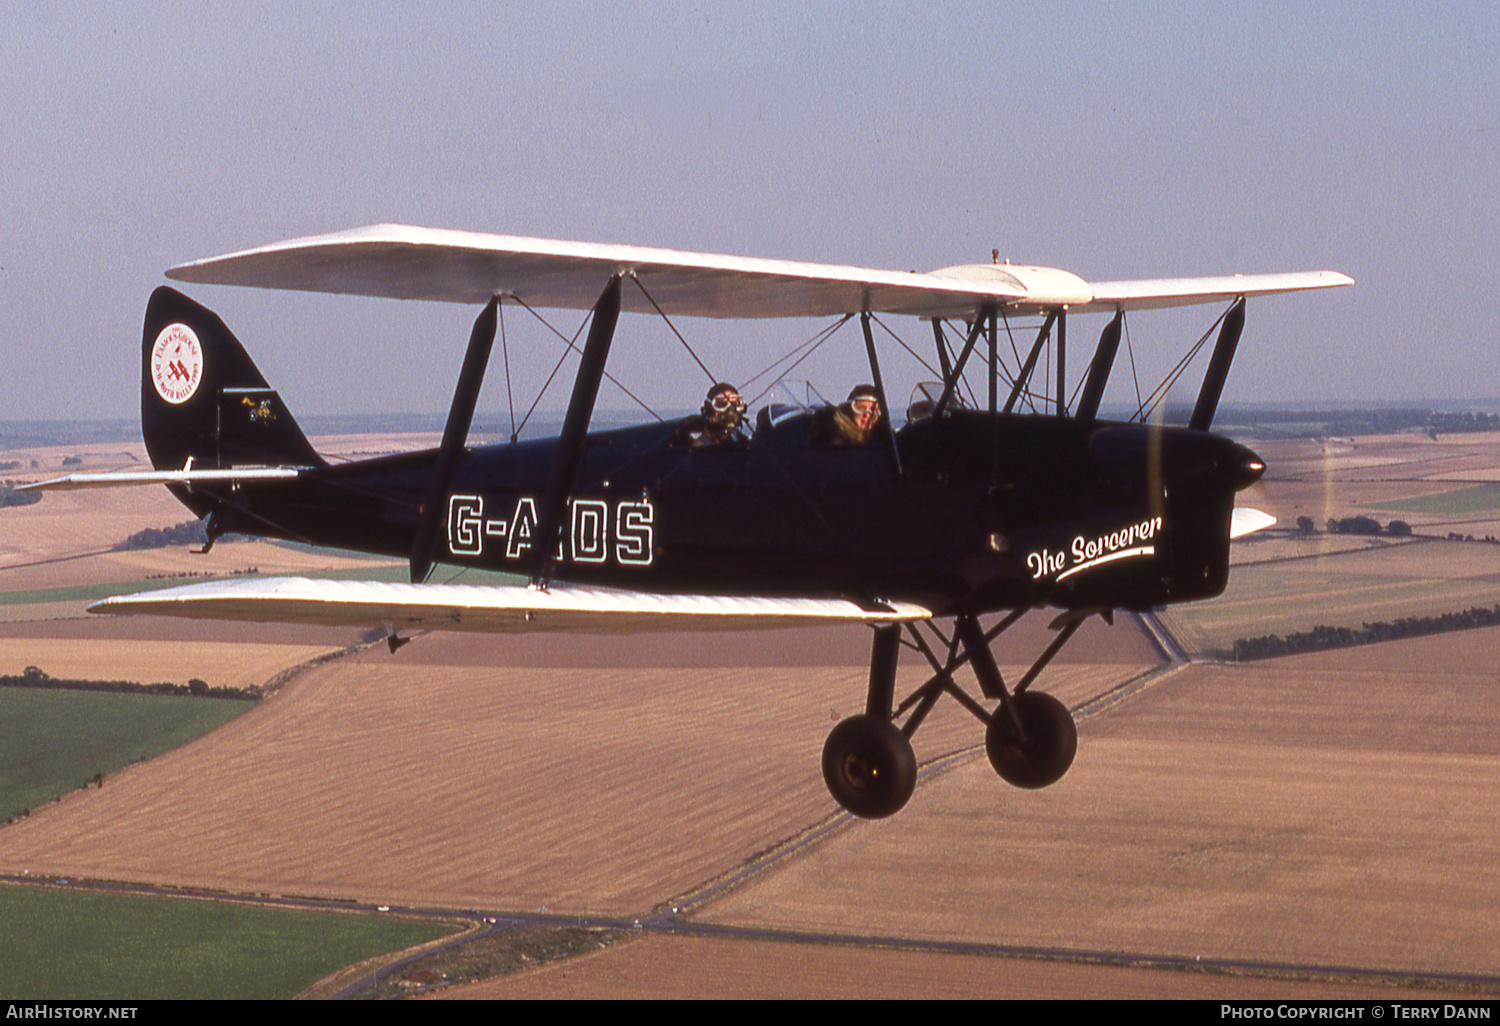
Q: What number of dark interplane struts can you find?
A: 4